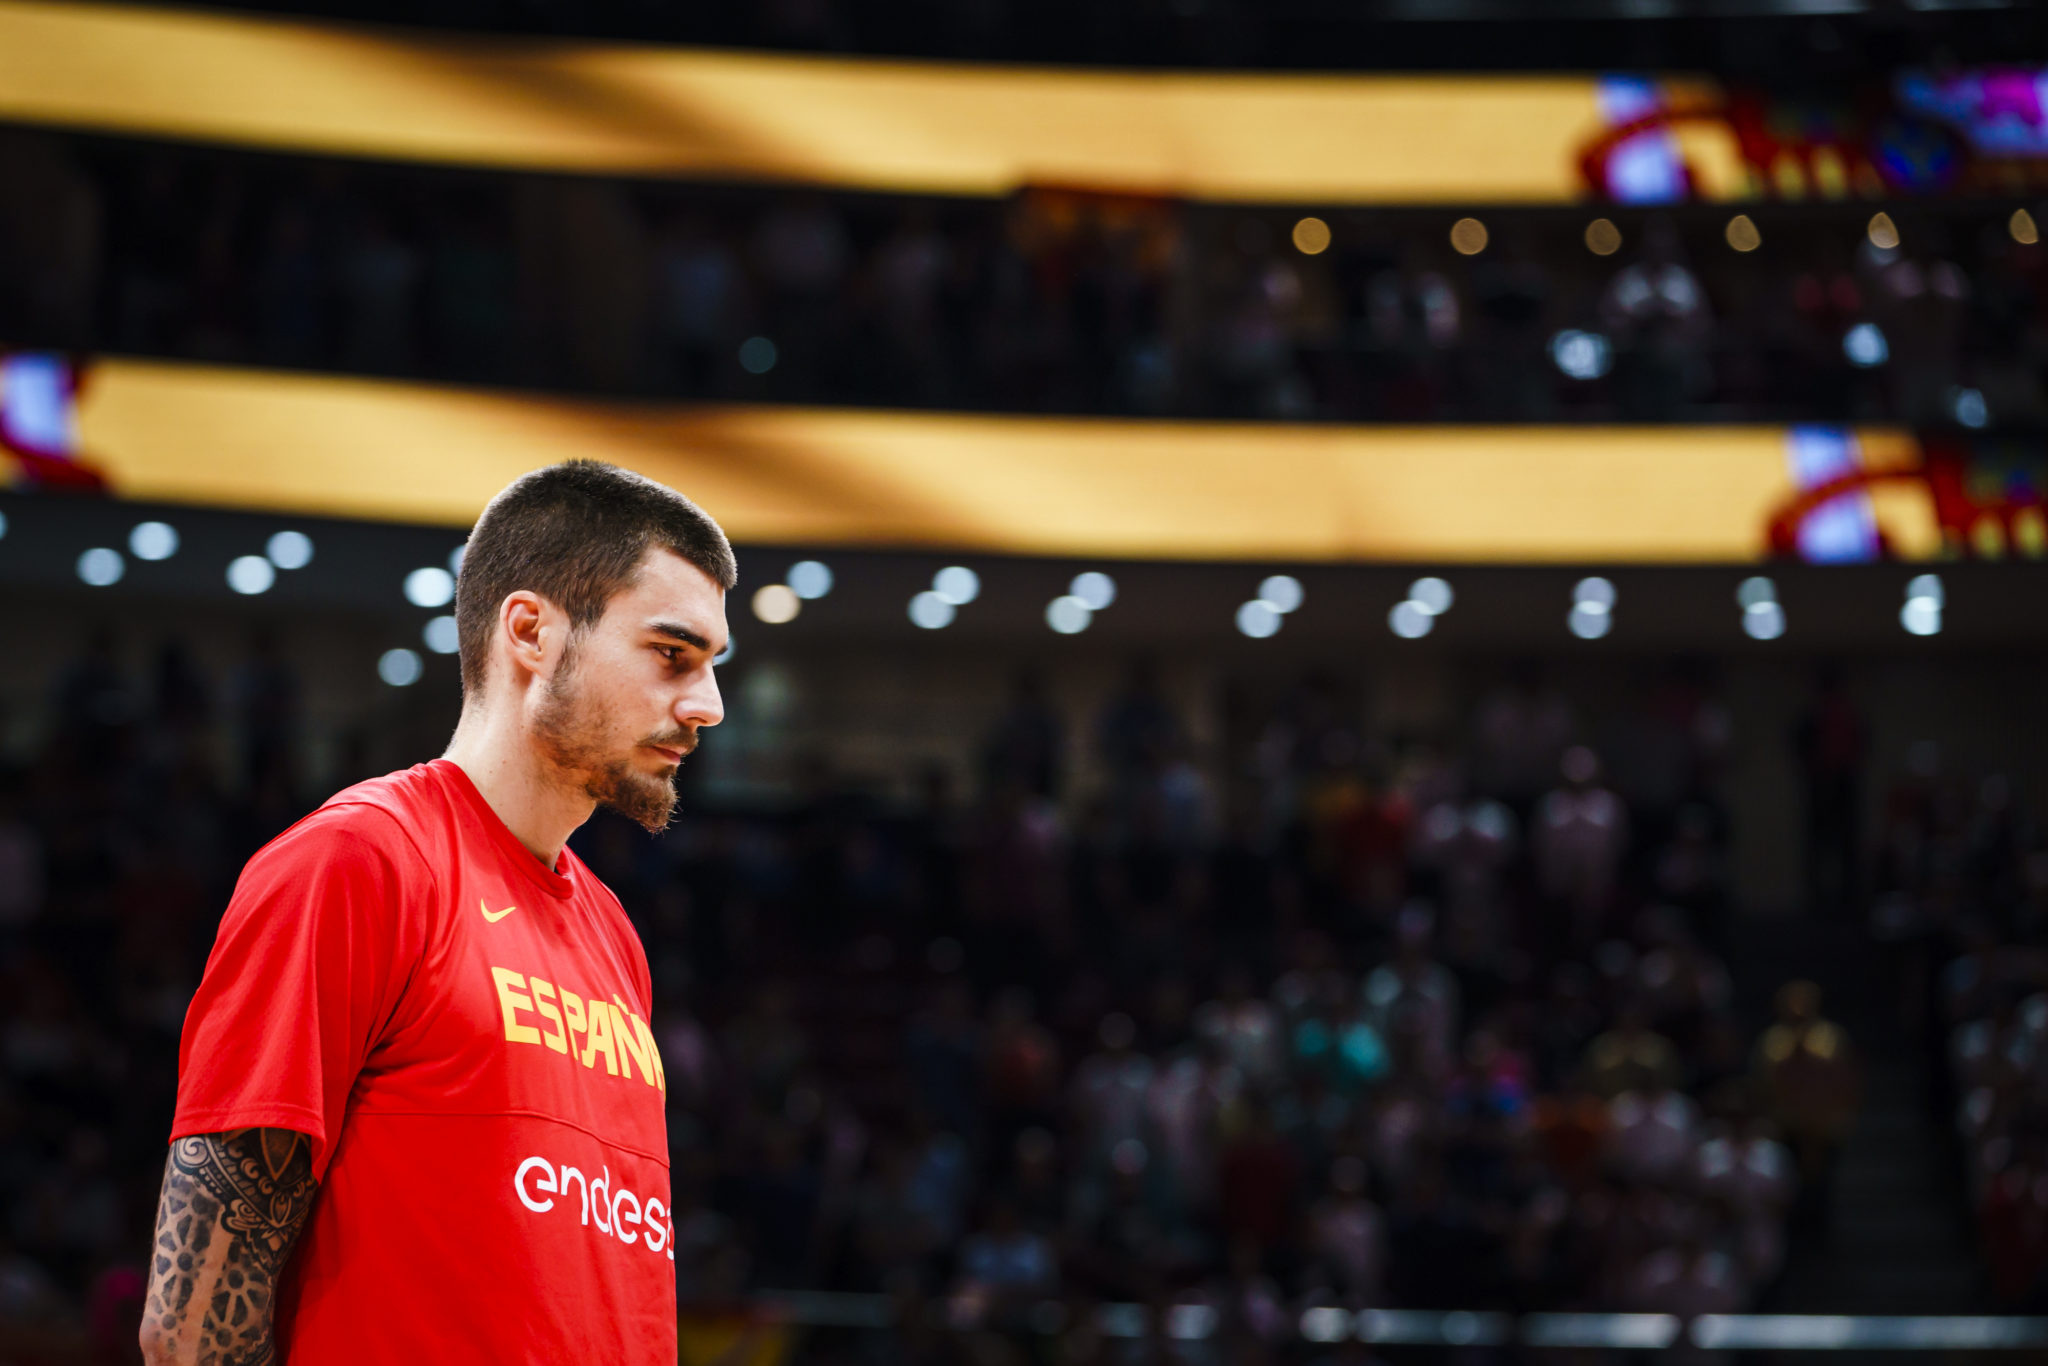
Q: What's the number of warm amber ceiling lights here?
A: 6